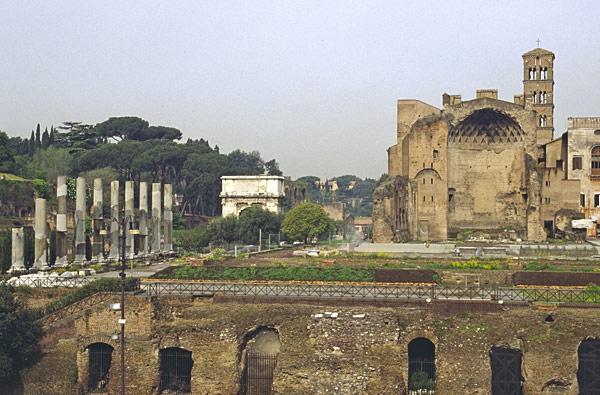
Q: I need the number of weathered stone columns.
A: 10